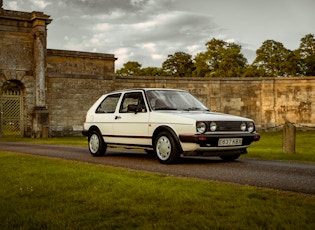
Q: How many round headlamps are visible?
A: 4